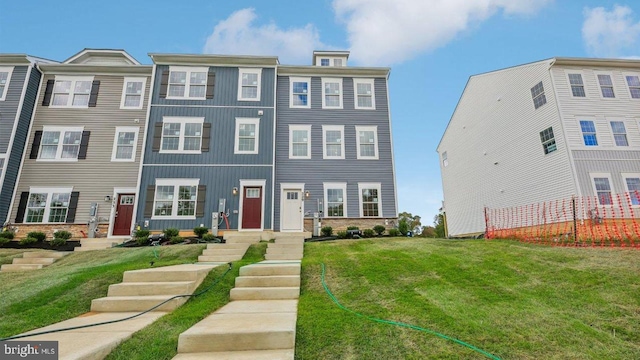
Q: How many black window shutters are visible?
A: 6